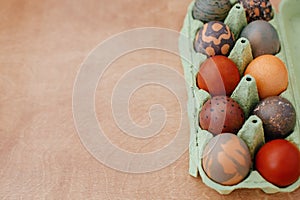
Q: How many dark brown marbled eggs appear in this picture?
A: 1